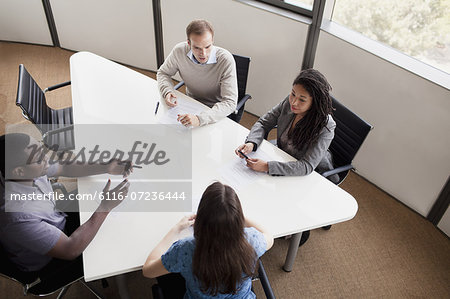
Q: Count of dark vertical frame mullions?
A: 4